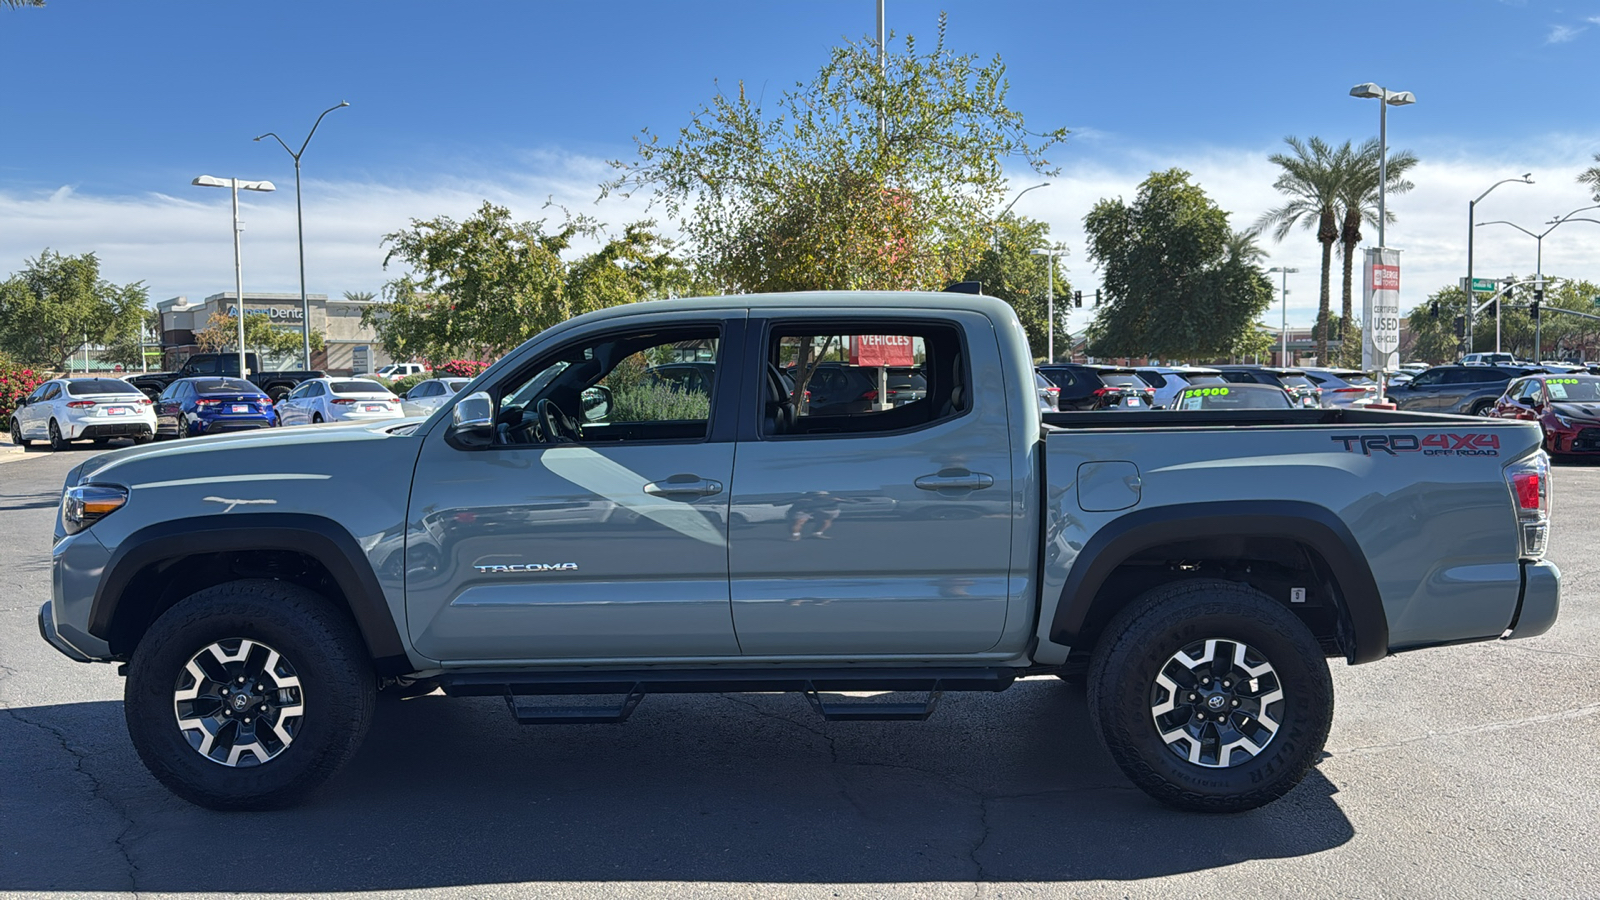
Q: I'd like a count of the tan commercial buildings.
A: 1